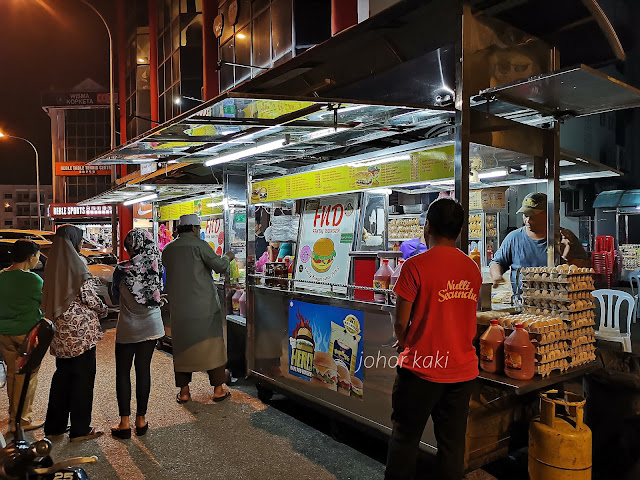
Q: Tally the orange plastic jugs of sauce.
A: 2